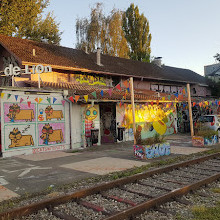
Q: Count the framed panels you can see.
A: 4